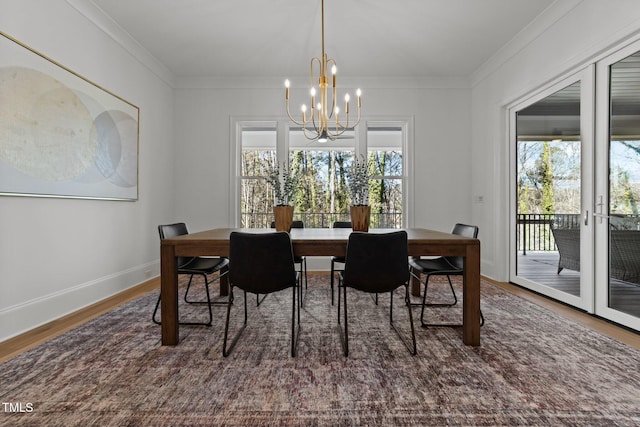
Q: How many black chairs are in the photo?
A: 6